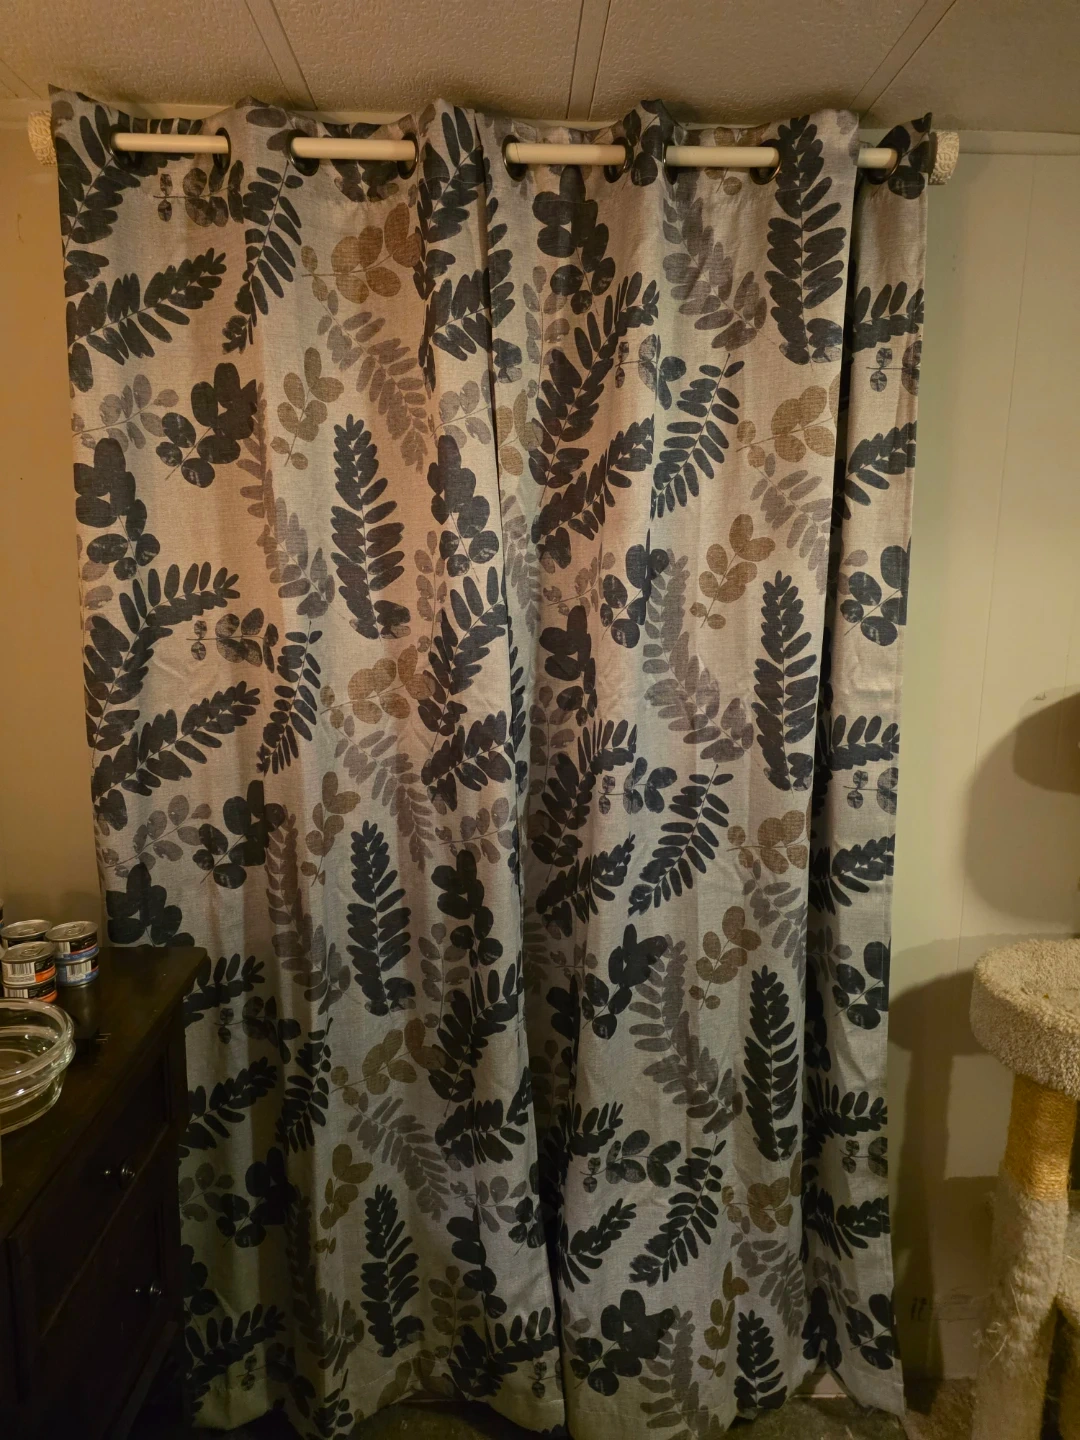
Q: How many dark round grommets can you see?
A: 9